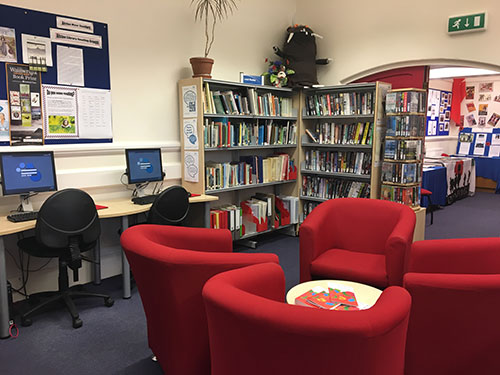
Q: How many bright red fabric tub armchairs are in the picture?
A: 4